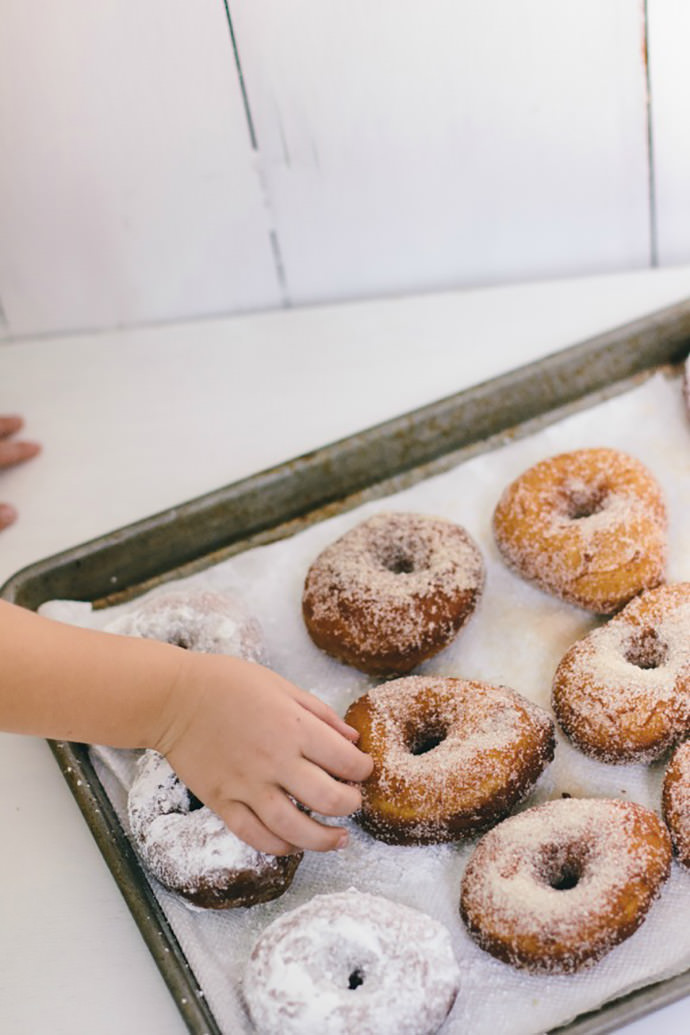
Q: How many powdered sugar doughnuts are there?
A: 3